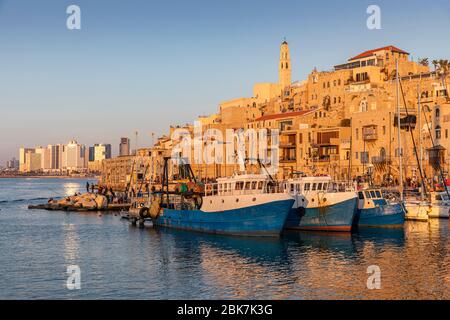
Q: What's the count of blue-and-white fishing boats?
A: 3